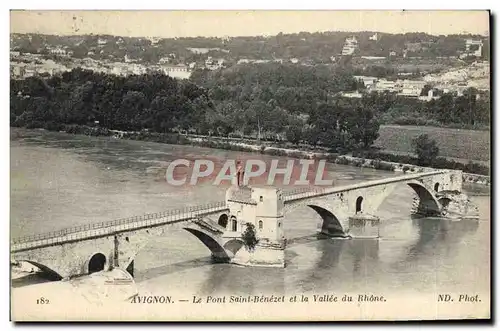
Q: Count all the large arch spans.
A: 4